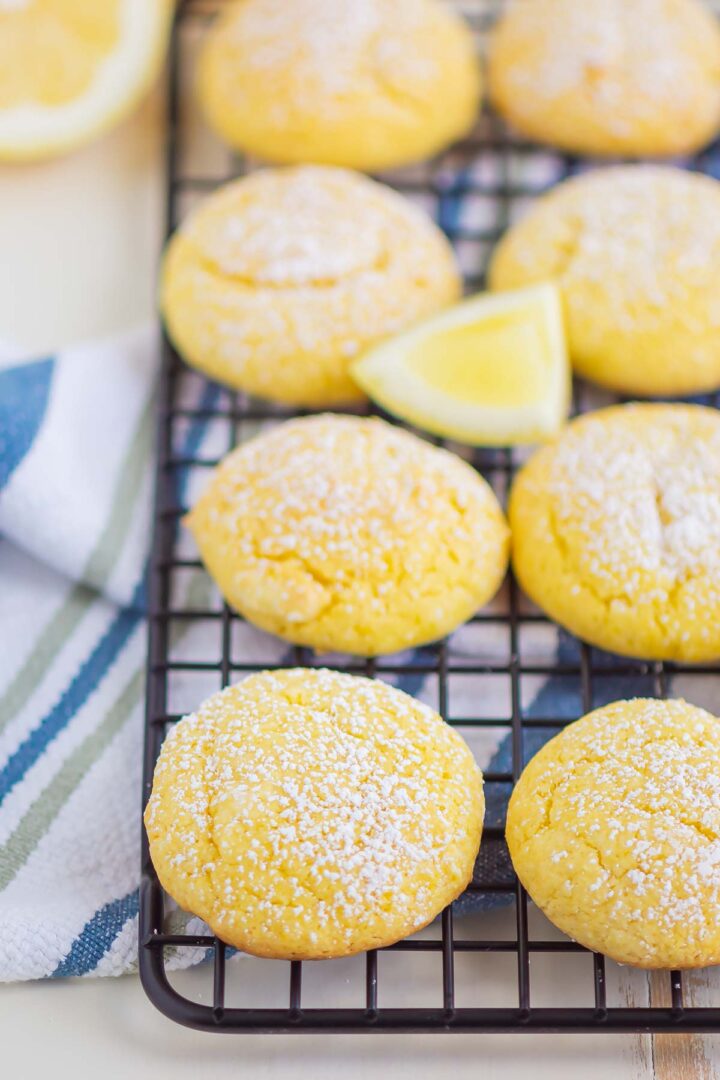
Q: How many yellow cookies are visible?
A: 8